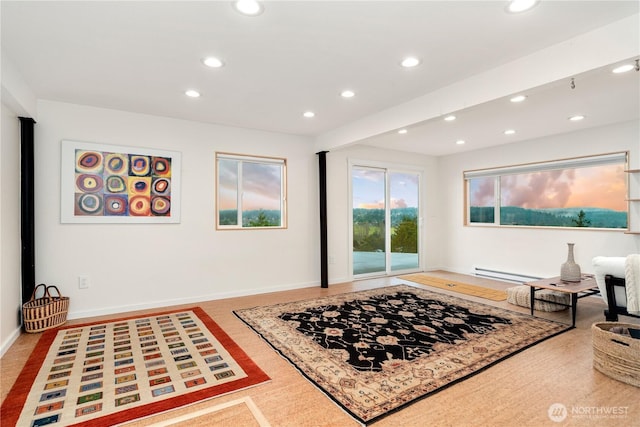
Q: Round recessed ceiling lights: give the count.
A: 14